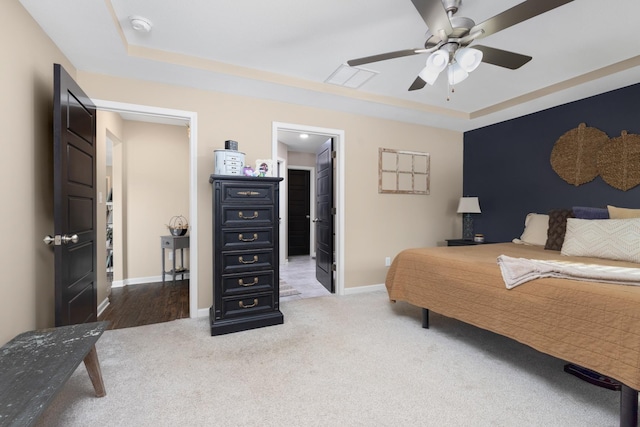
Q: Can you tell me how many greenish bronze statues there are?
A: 0